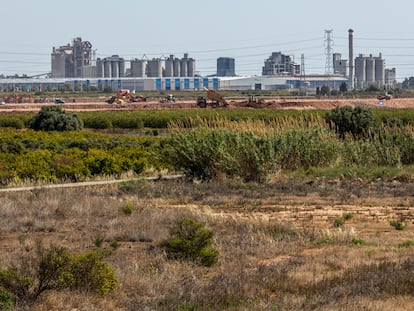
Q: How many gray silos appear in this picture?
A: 13